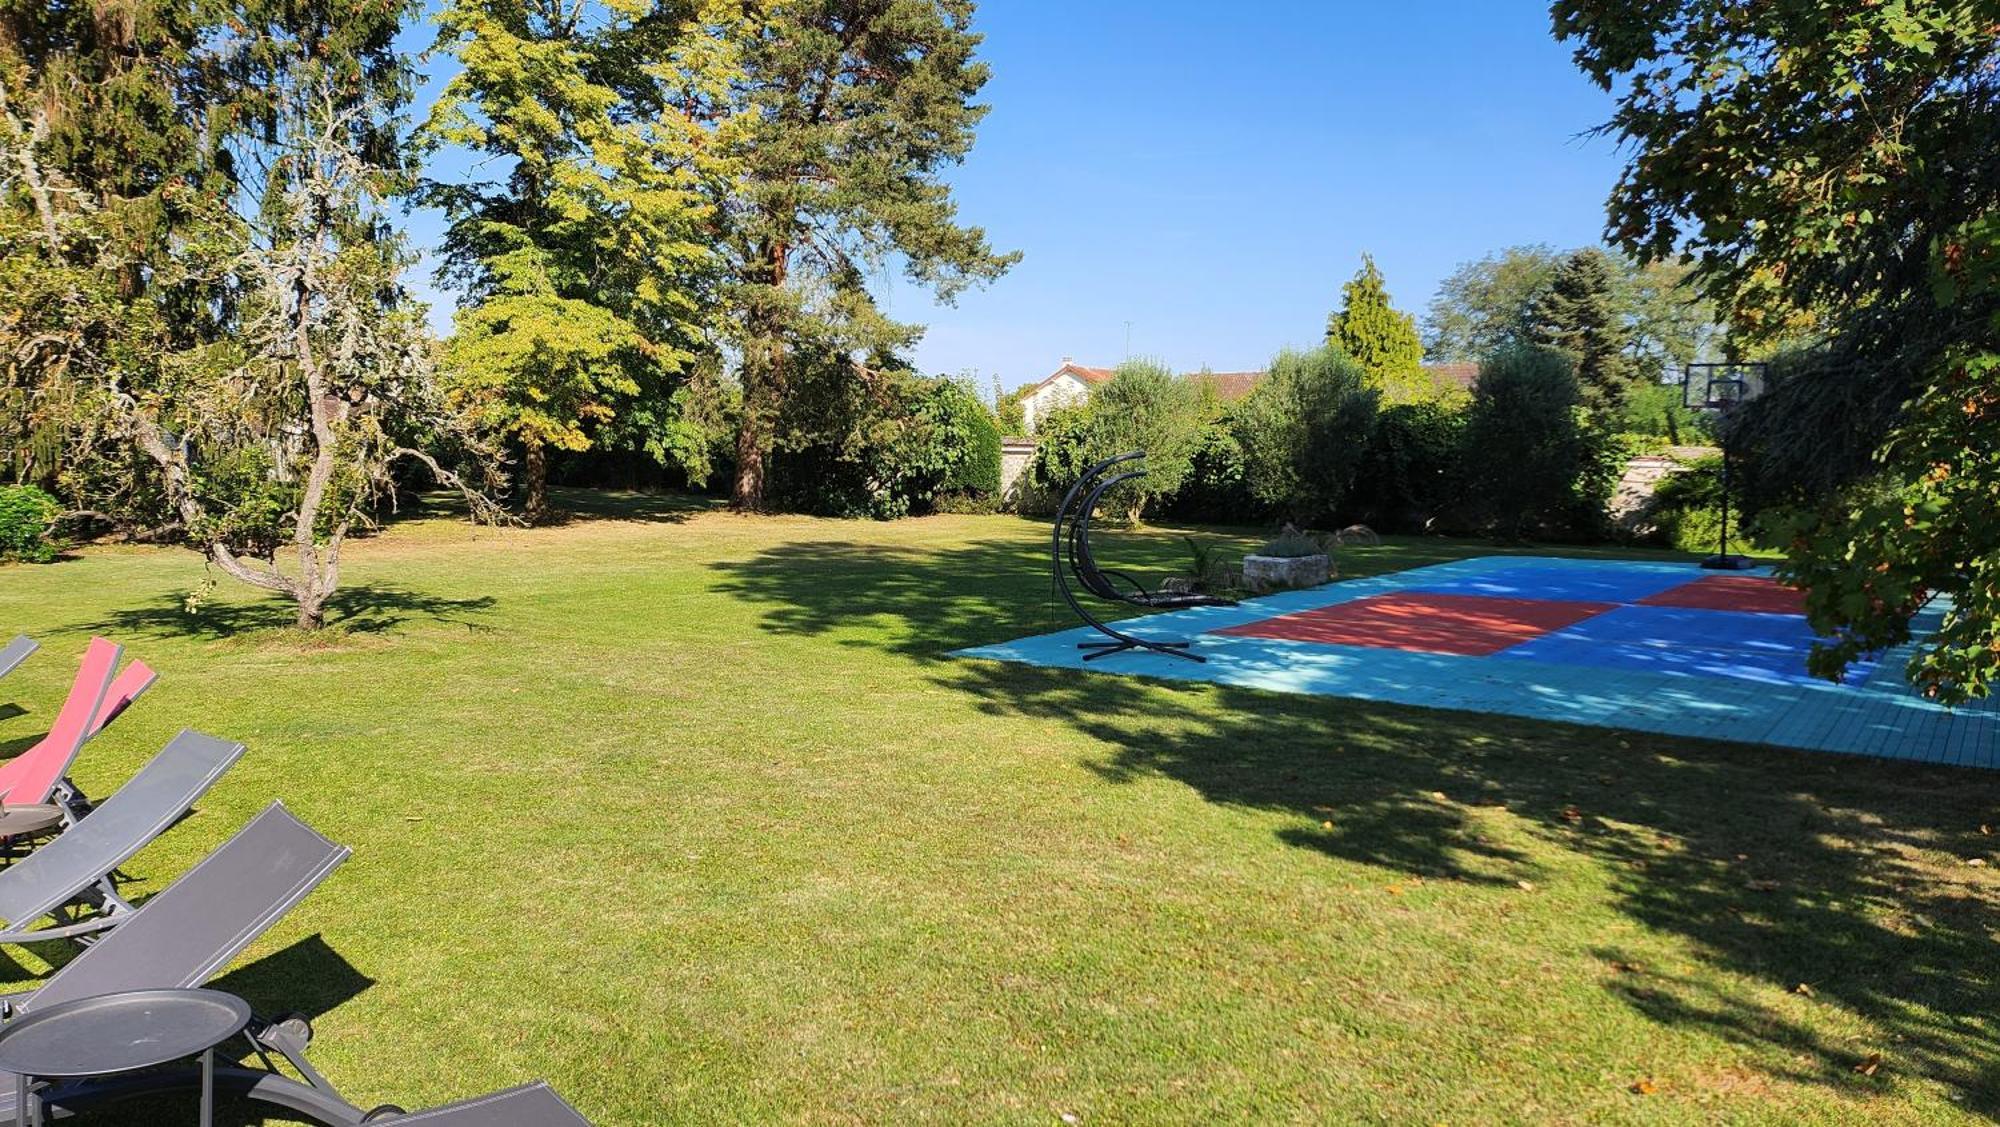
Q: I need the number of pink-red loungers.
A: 2